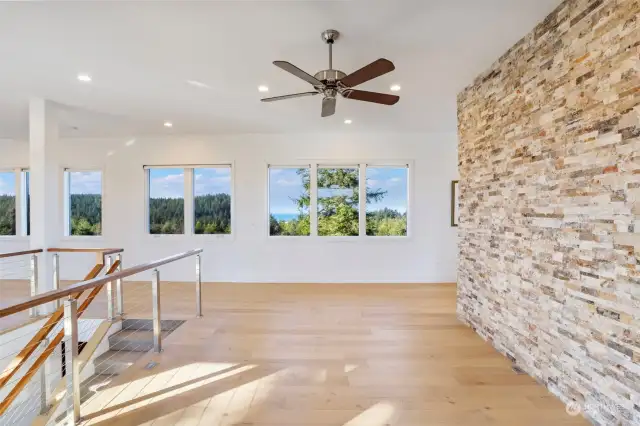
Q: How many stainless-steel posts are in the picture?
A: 8